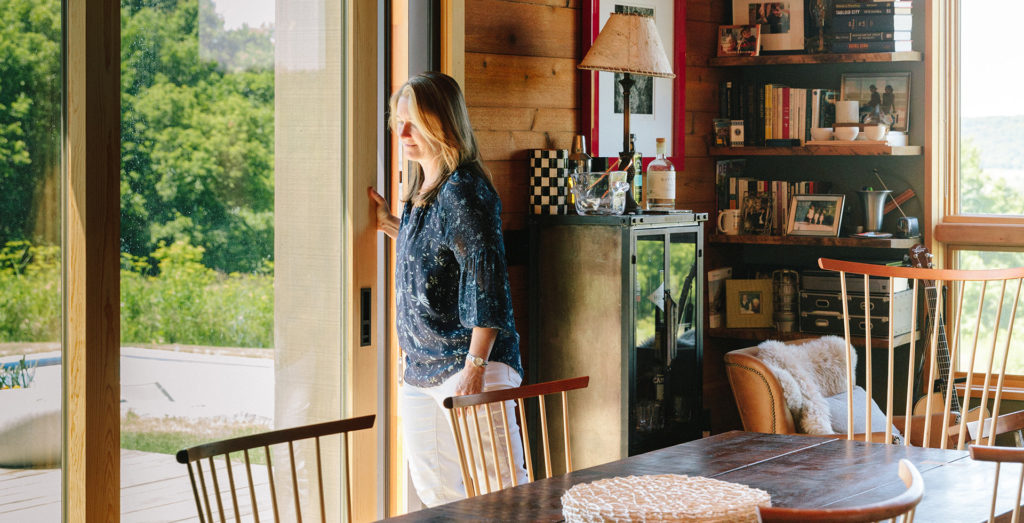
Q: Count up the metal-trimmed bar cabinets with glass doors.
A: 1